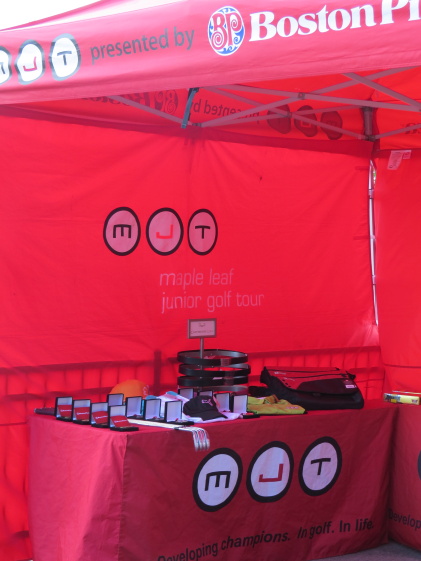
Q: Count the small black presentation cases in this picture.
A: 12